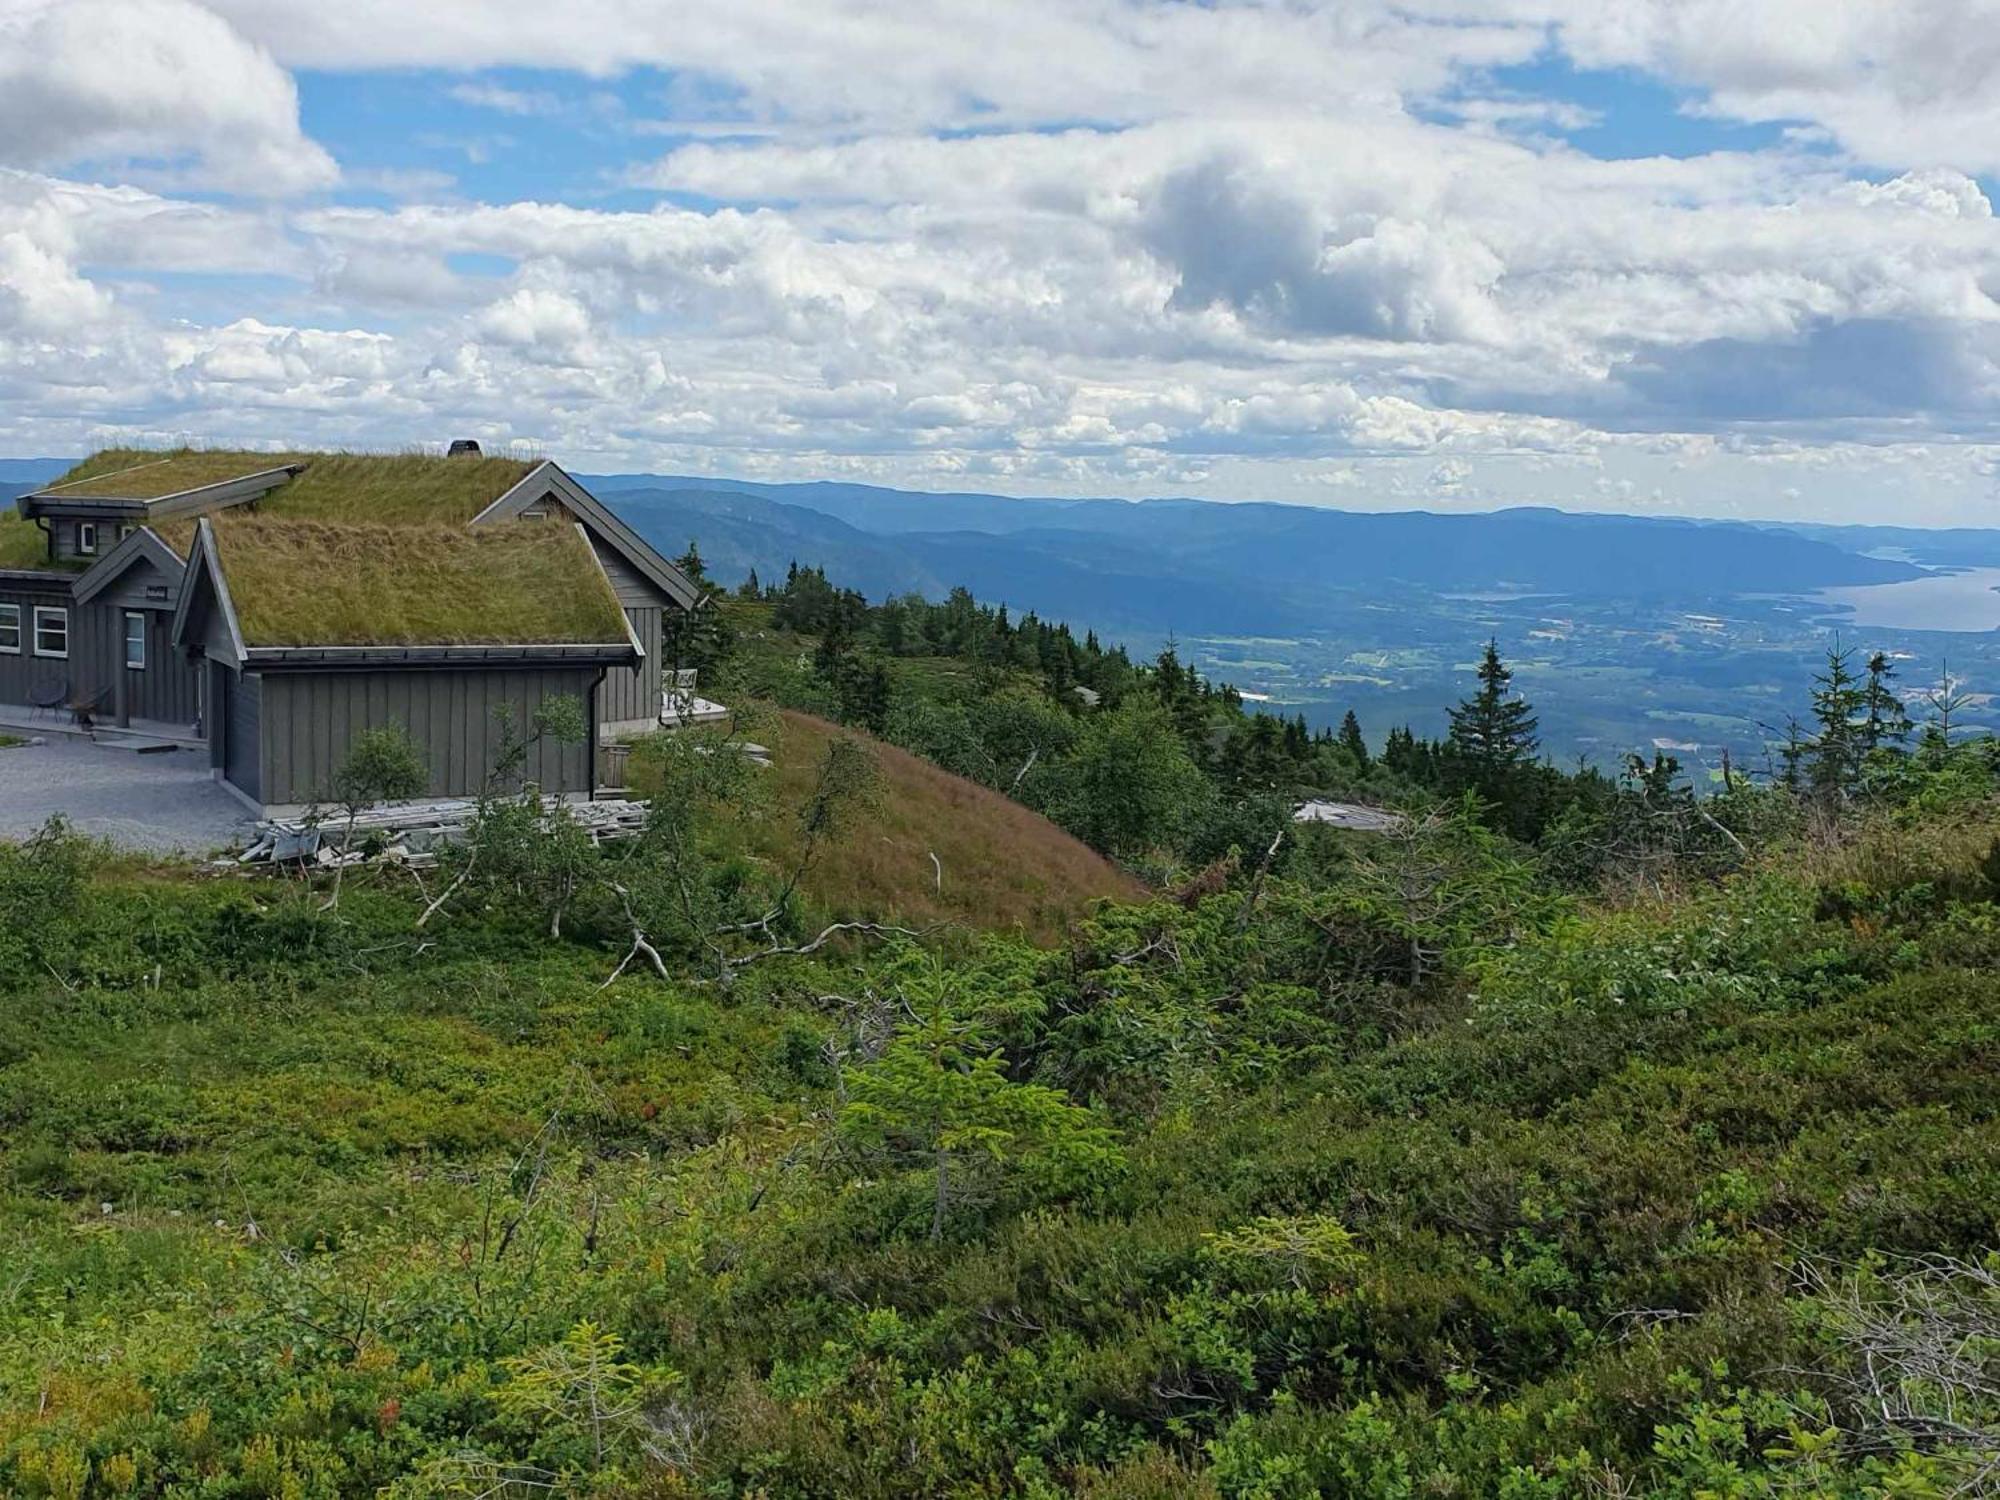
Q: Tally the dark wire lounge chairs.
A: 2